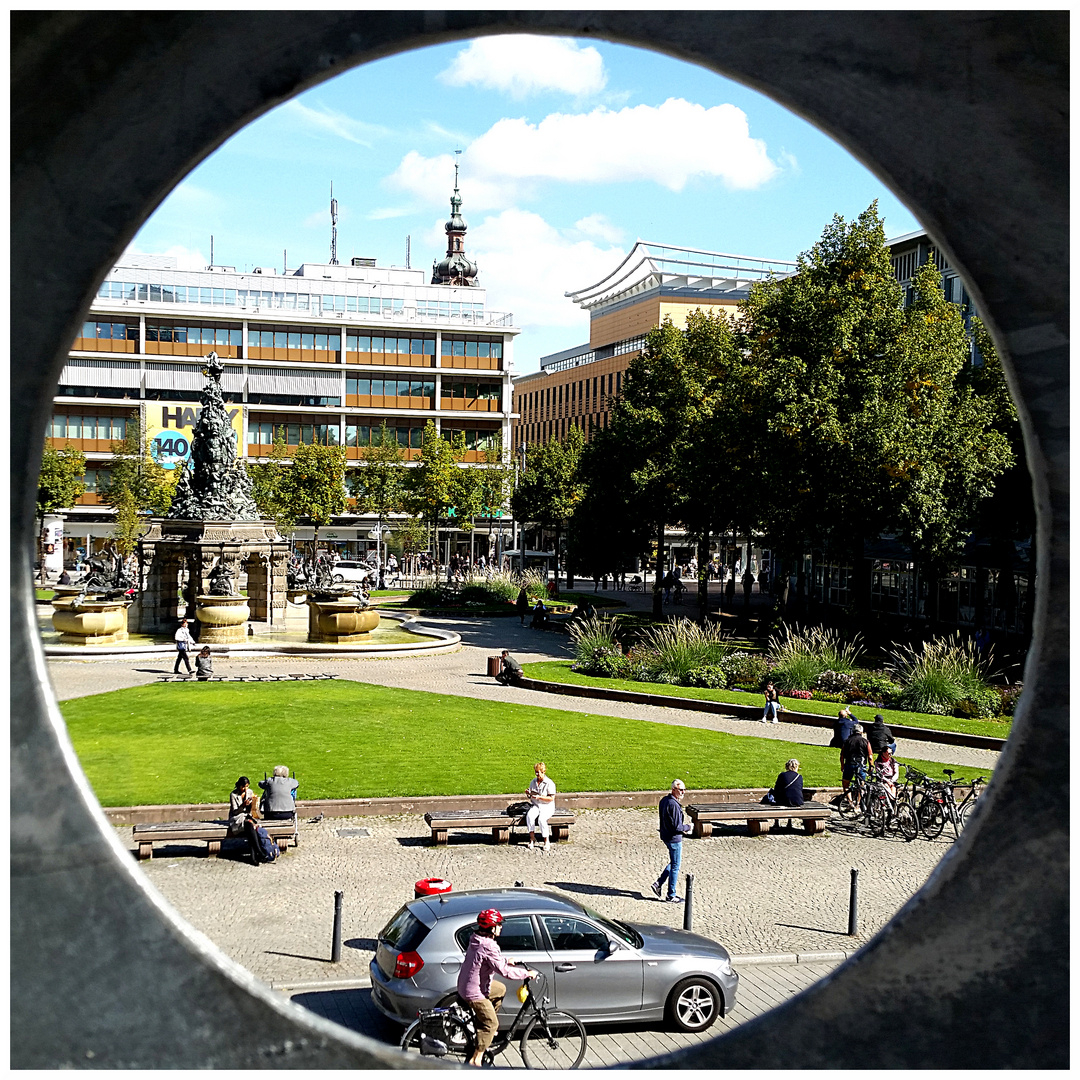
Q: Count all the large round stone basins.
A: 3